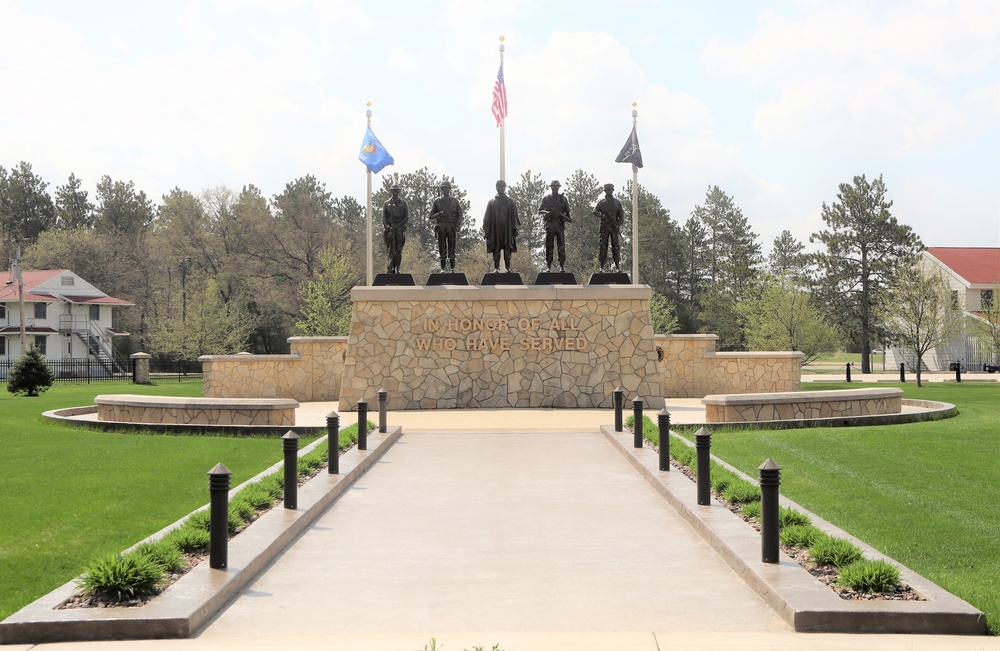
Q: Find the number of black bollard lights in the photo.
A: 10